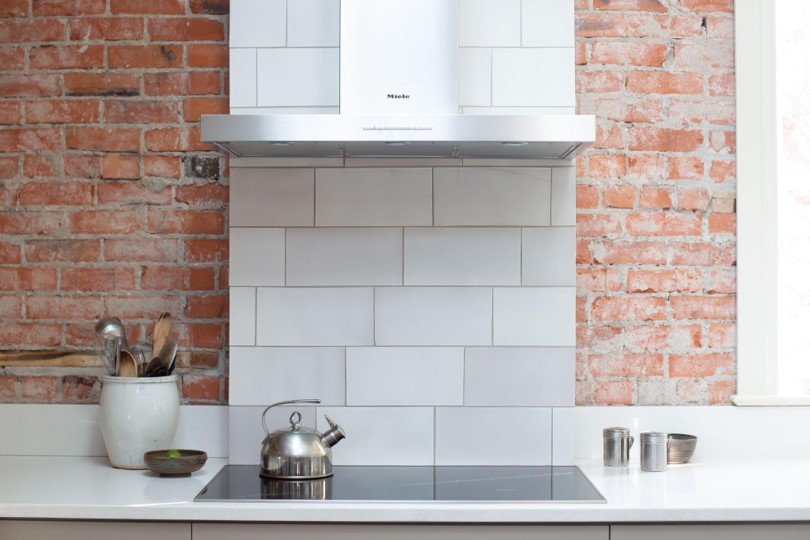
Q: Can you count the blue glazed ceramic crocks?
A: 0